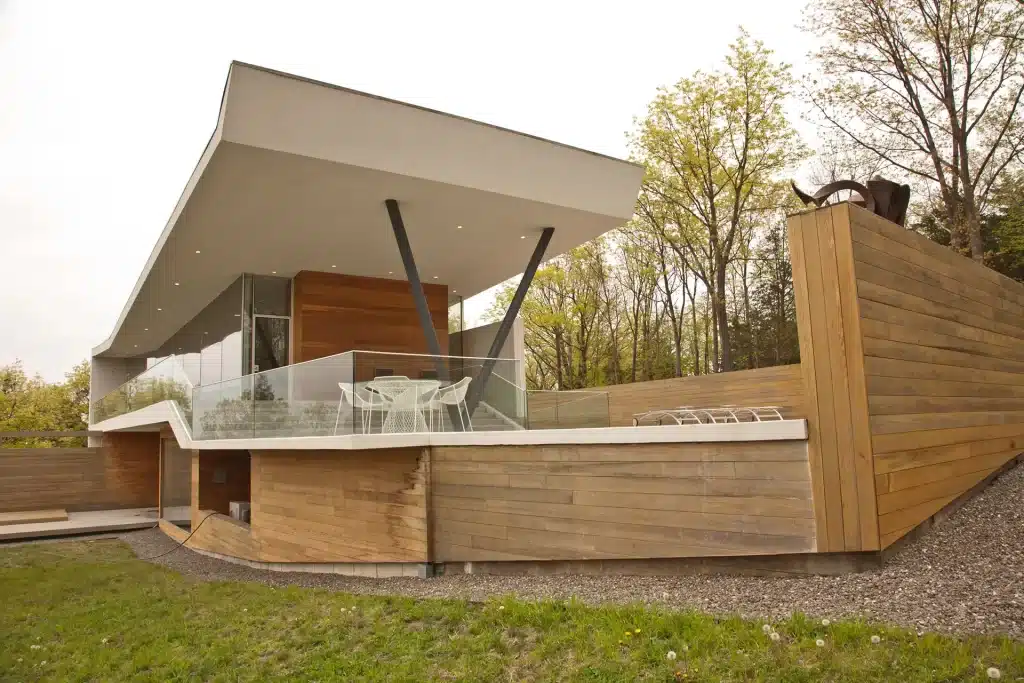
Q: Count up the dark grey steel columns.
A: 2